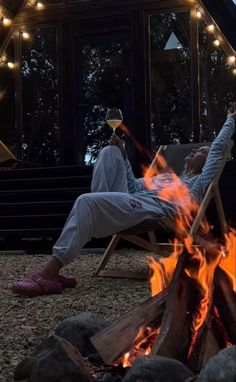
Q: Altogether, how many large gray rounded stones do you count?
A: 4